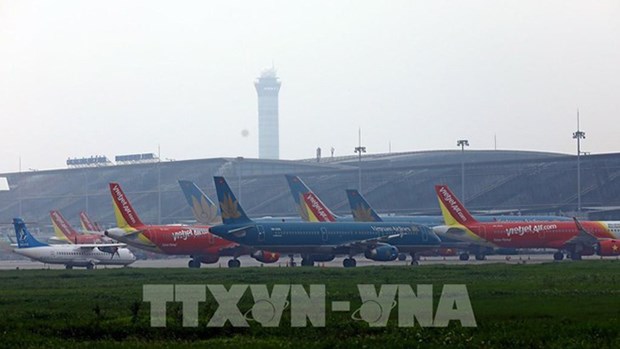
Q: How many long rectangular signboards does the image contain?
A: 2